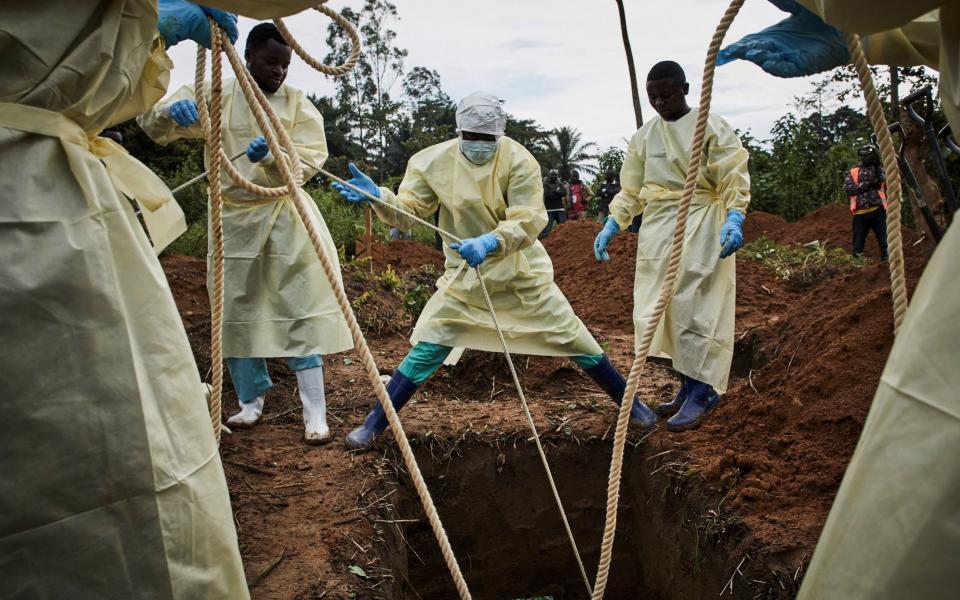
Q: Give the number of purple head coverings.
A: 0